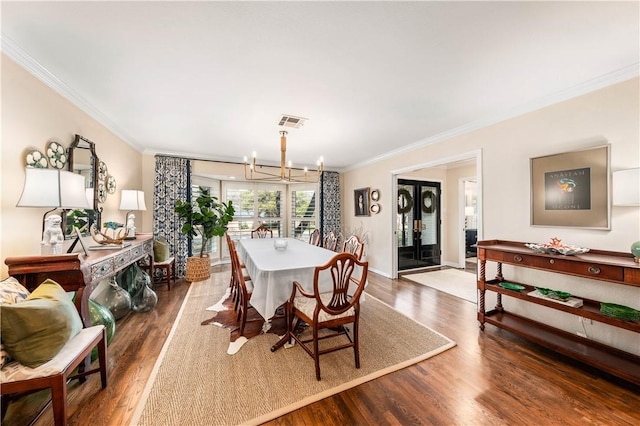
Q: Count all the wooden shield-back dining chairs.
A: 8